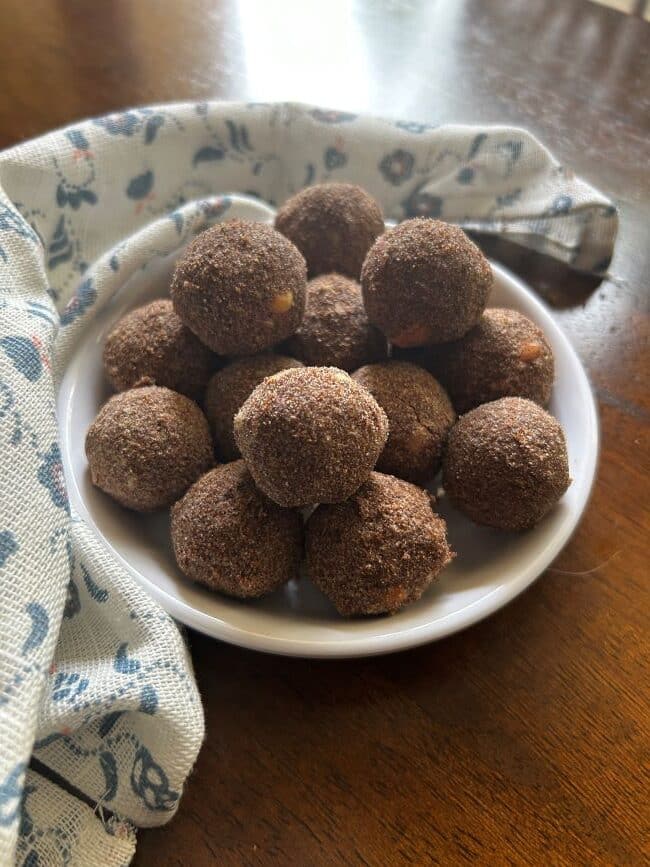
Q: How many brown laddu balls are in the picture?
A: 13